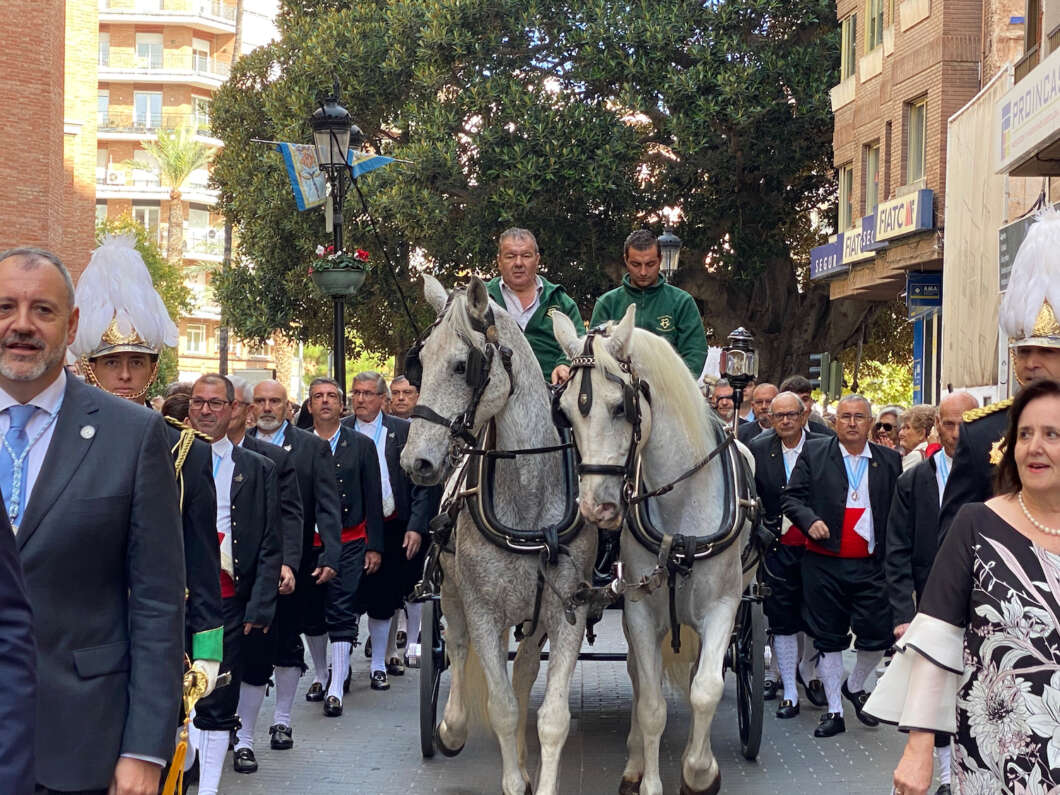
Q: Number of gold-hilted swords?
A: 1